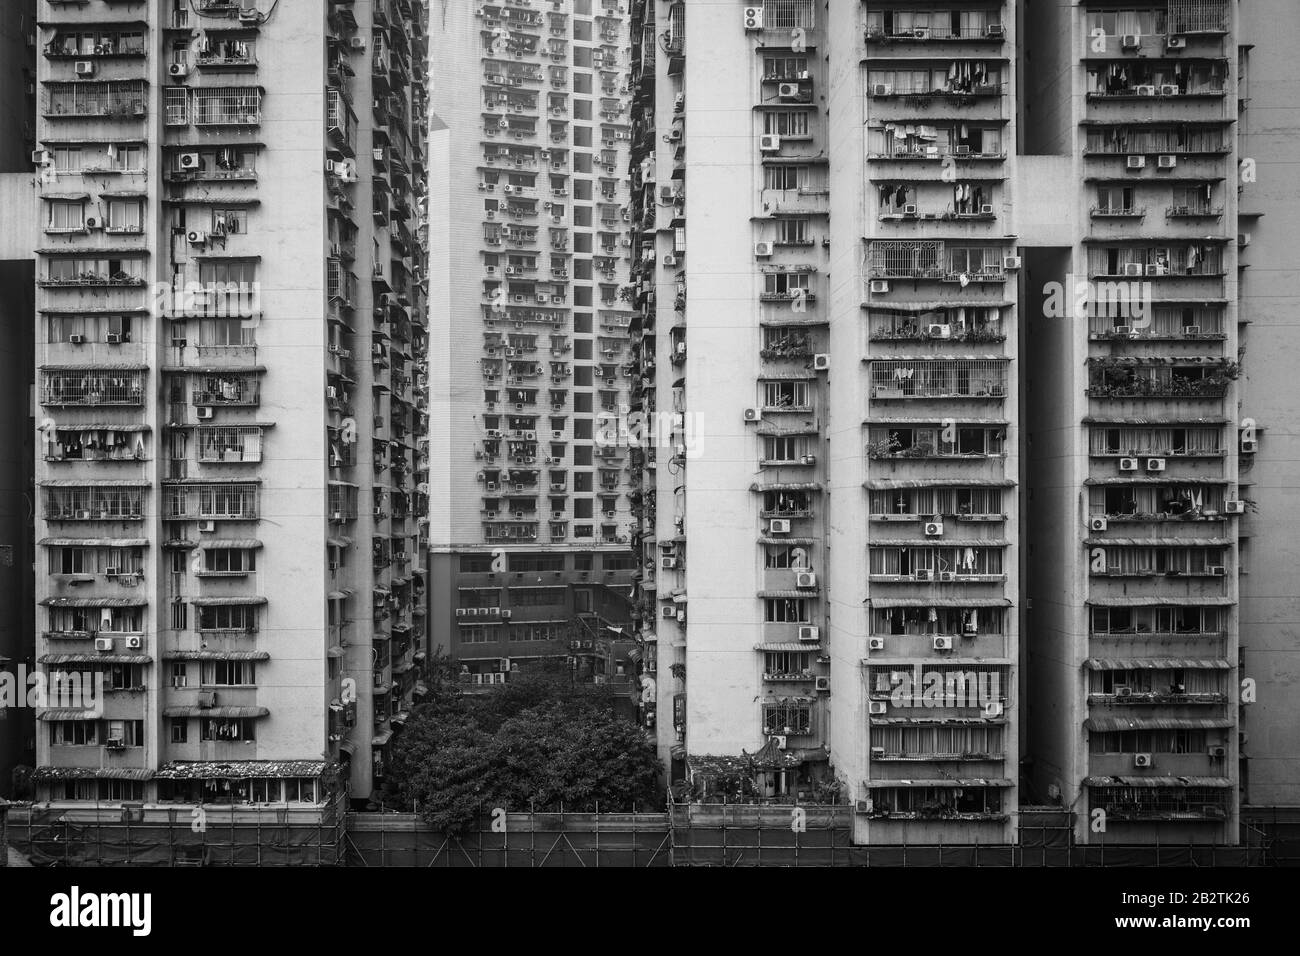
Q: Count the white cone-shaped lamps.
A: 0